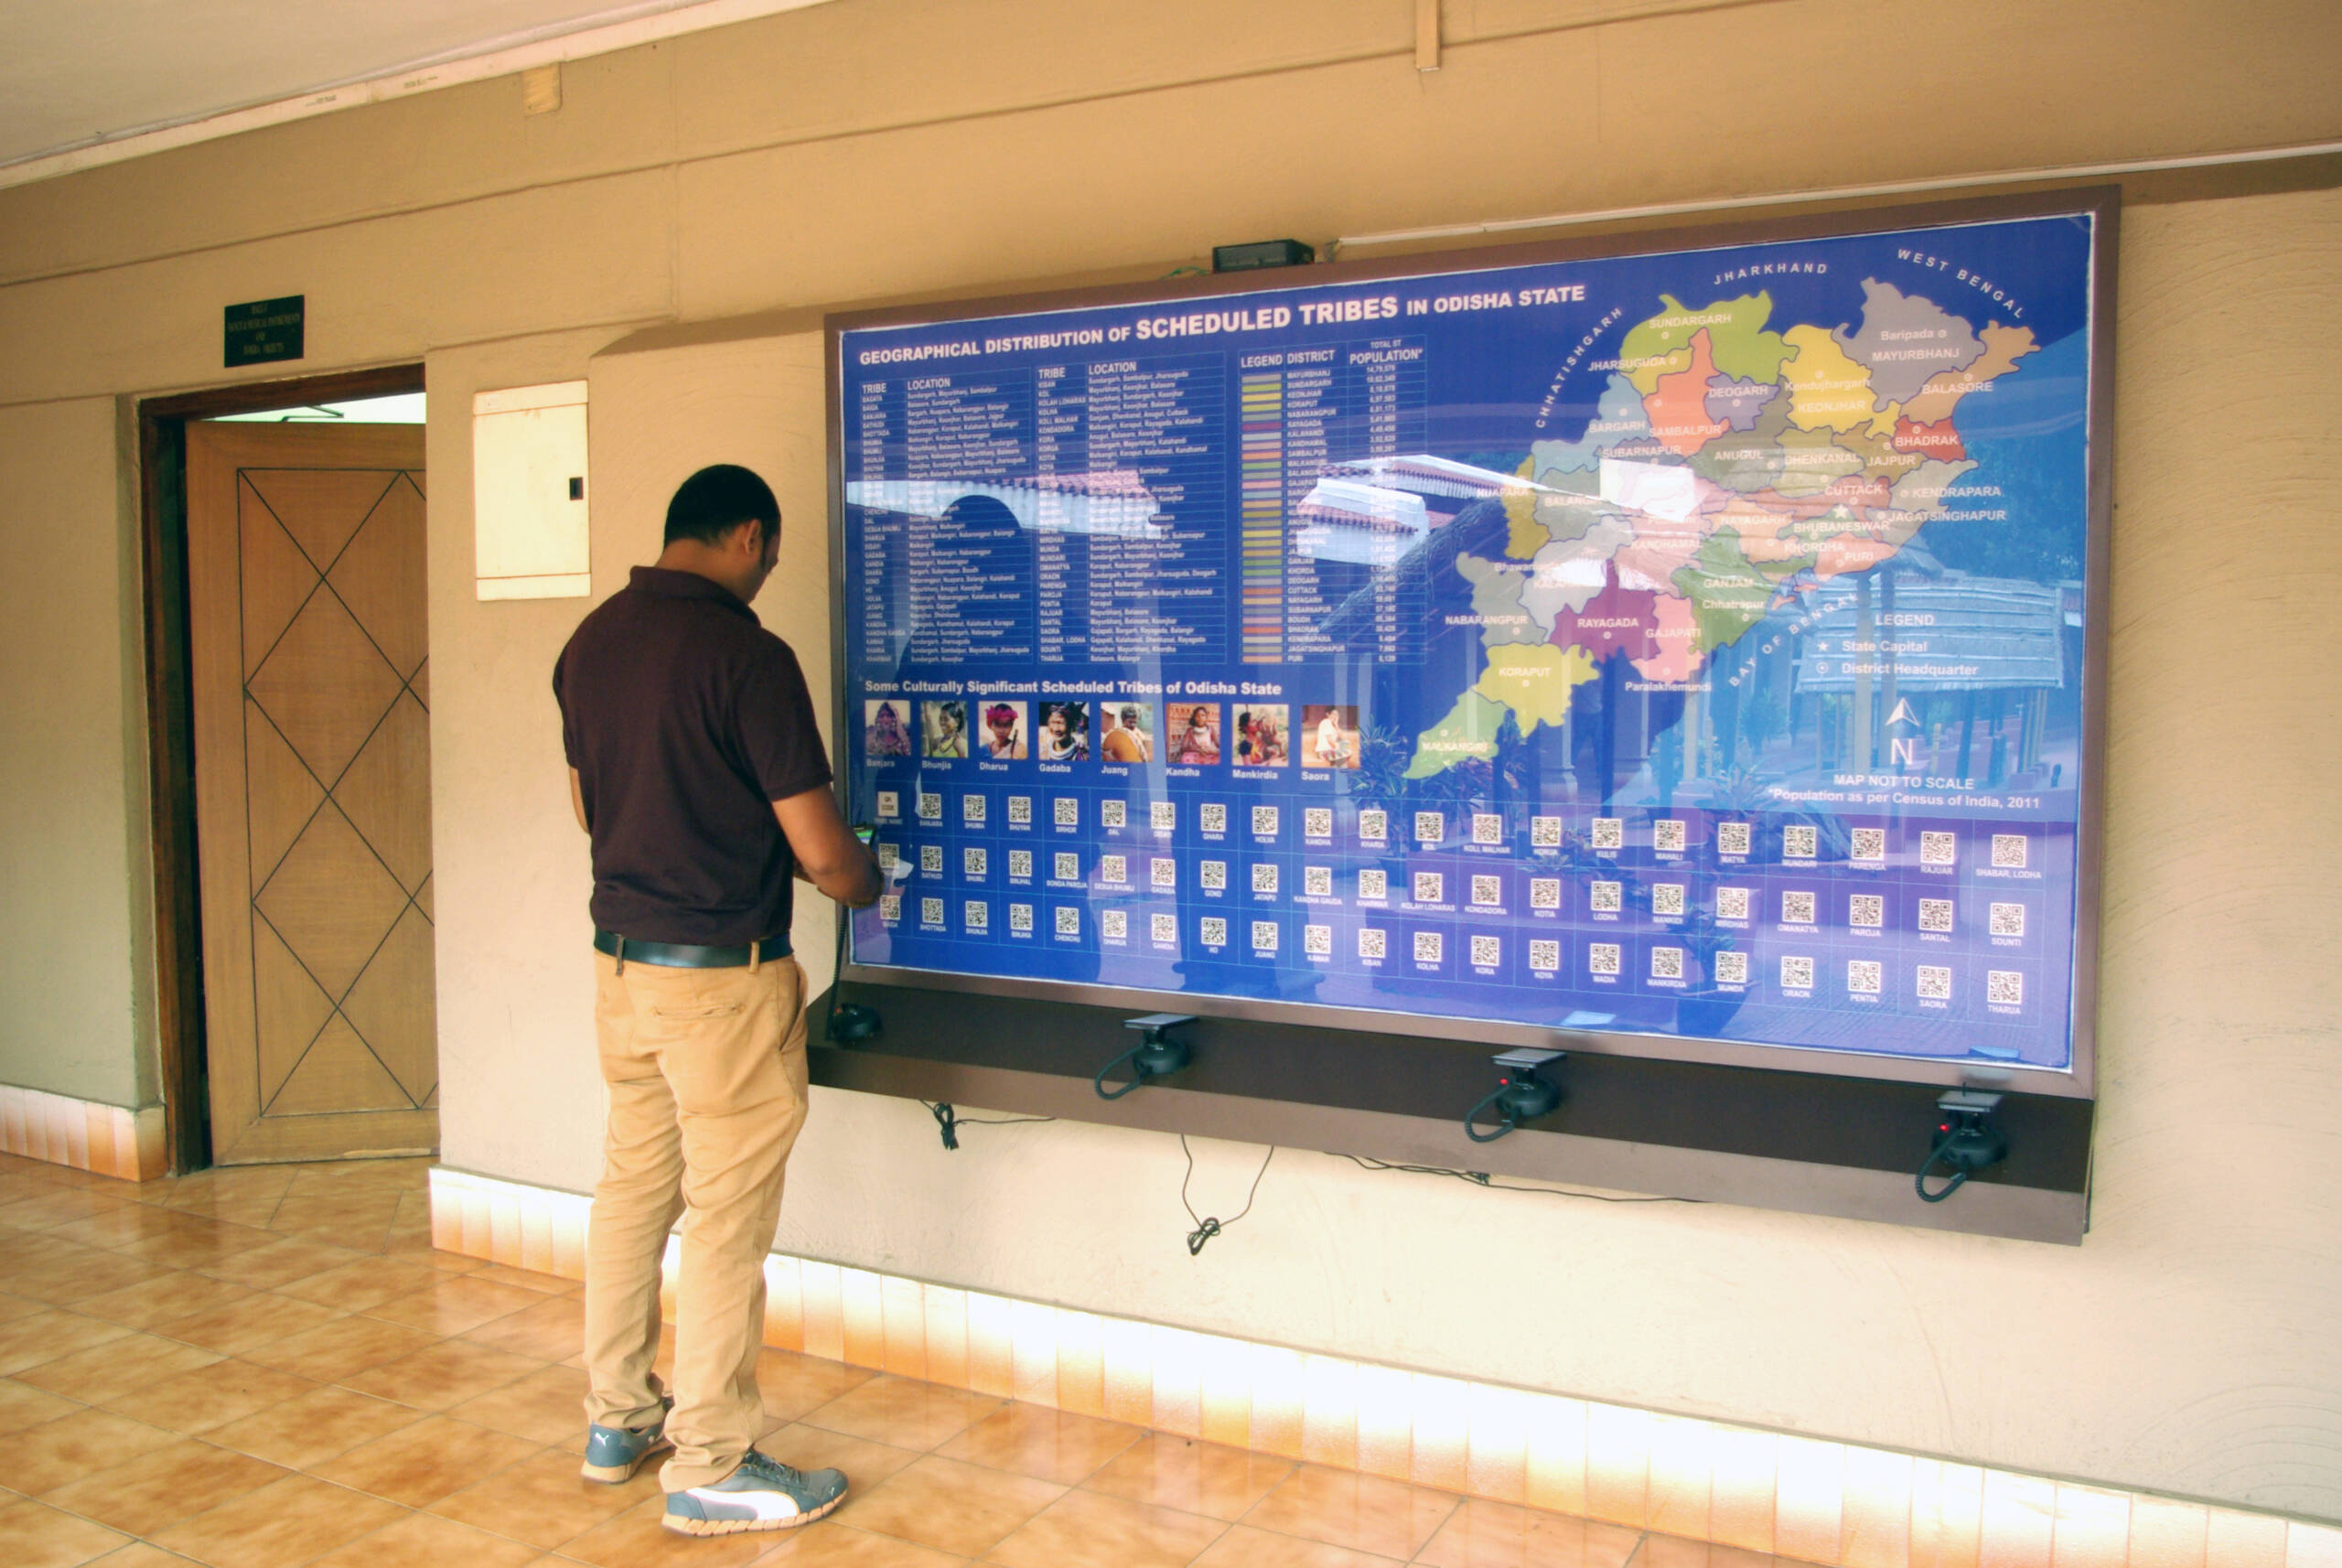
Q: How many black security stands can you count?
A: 4